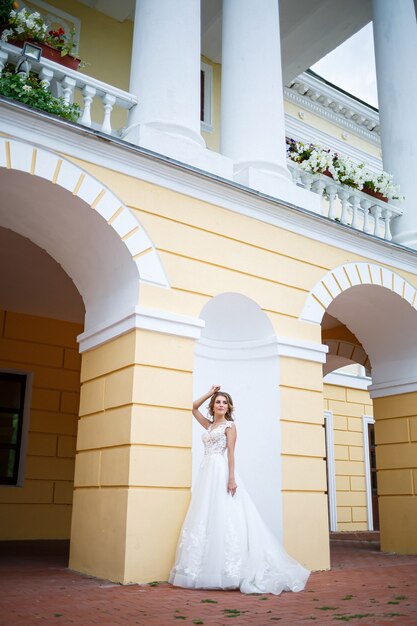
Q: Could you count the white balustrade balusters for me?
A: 15